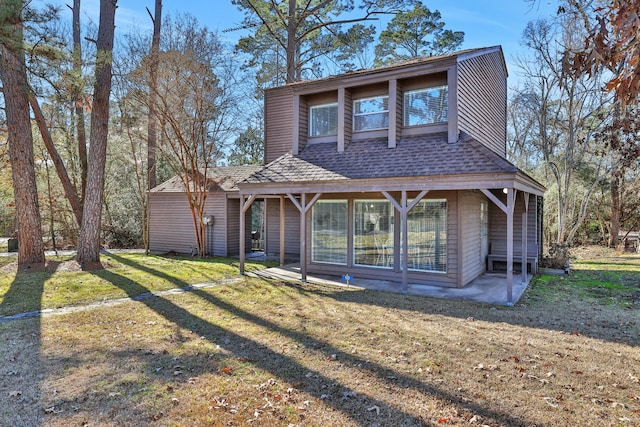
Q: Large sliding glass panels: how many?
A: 3